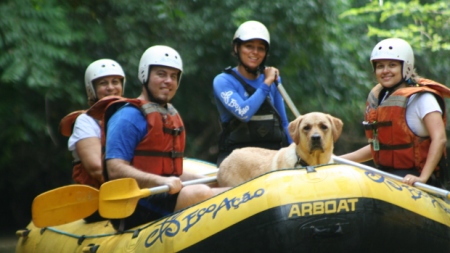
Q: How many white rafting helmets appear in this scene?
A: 4